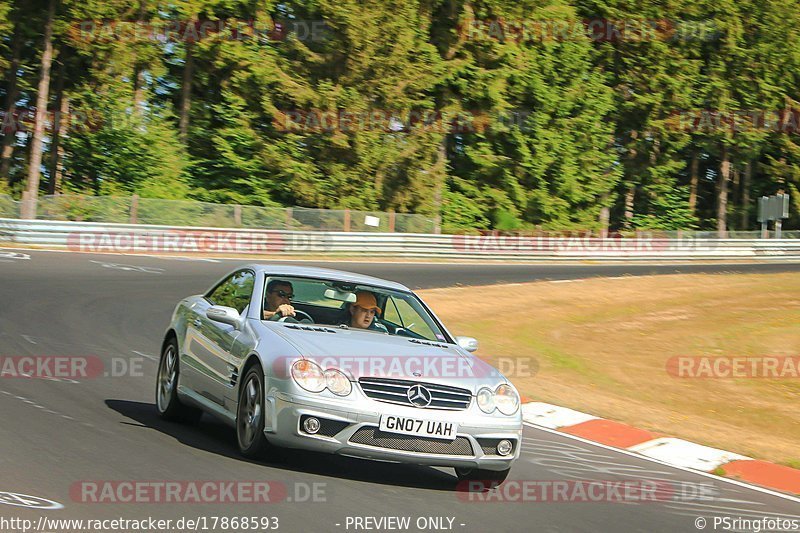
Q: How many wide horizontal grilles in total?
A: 2